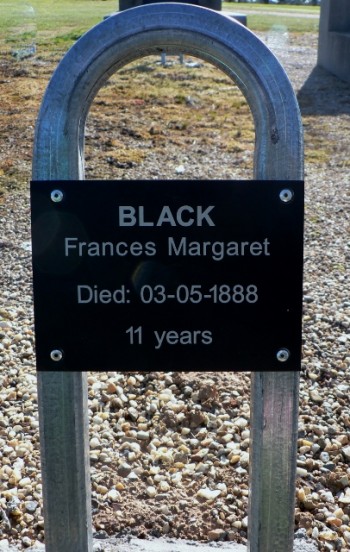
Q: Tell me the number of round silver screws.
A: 4